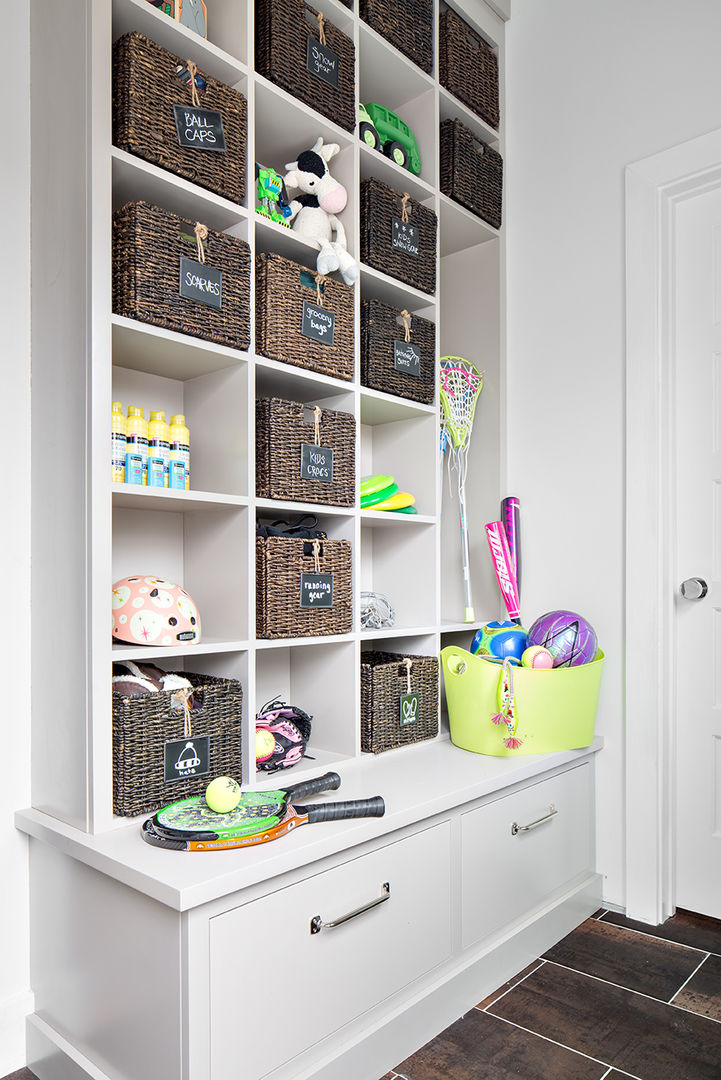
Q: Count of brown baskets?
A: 13